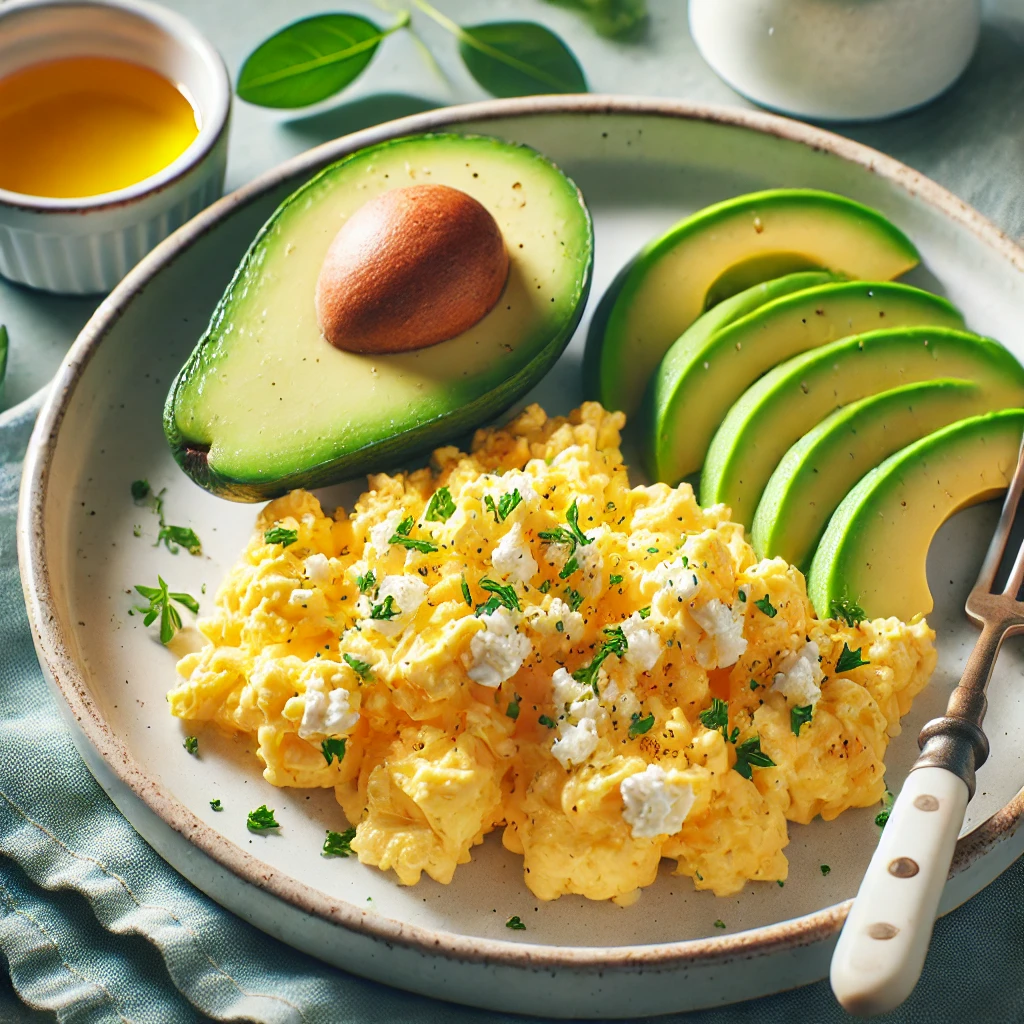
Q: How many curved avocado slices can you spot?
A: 5